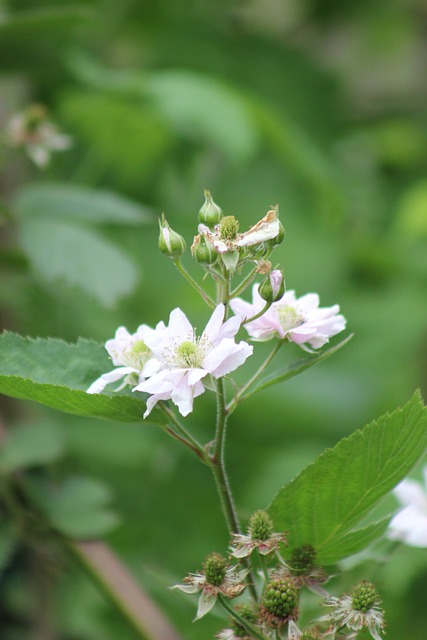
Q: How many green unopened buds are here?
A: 5